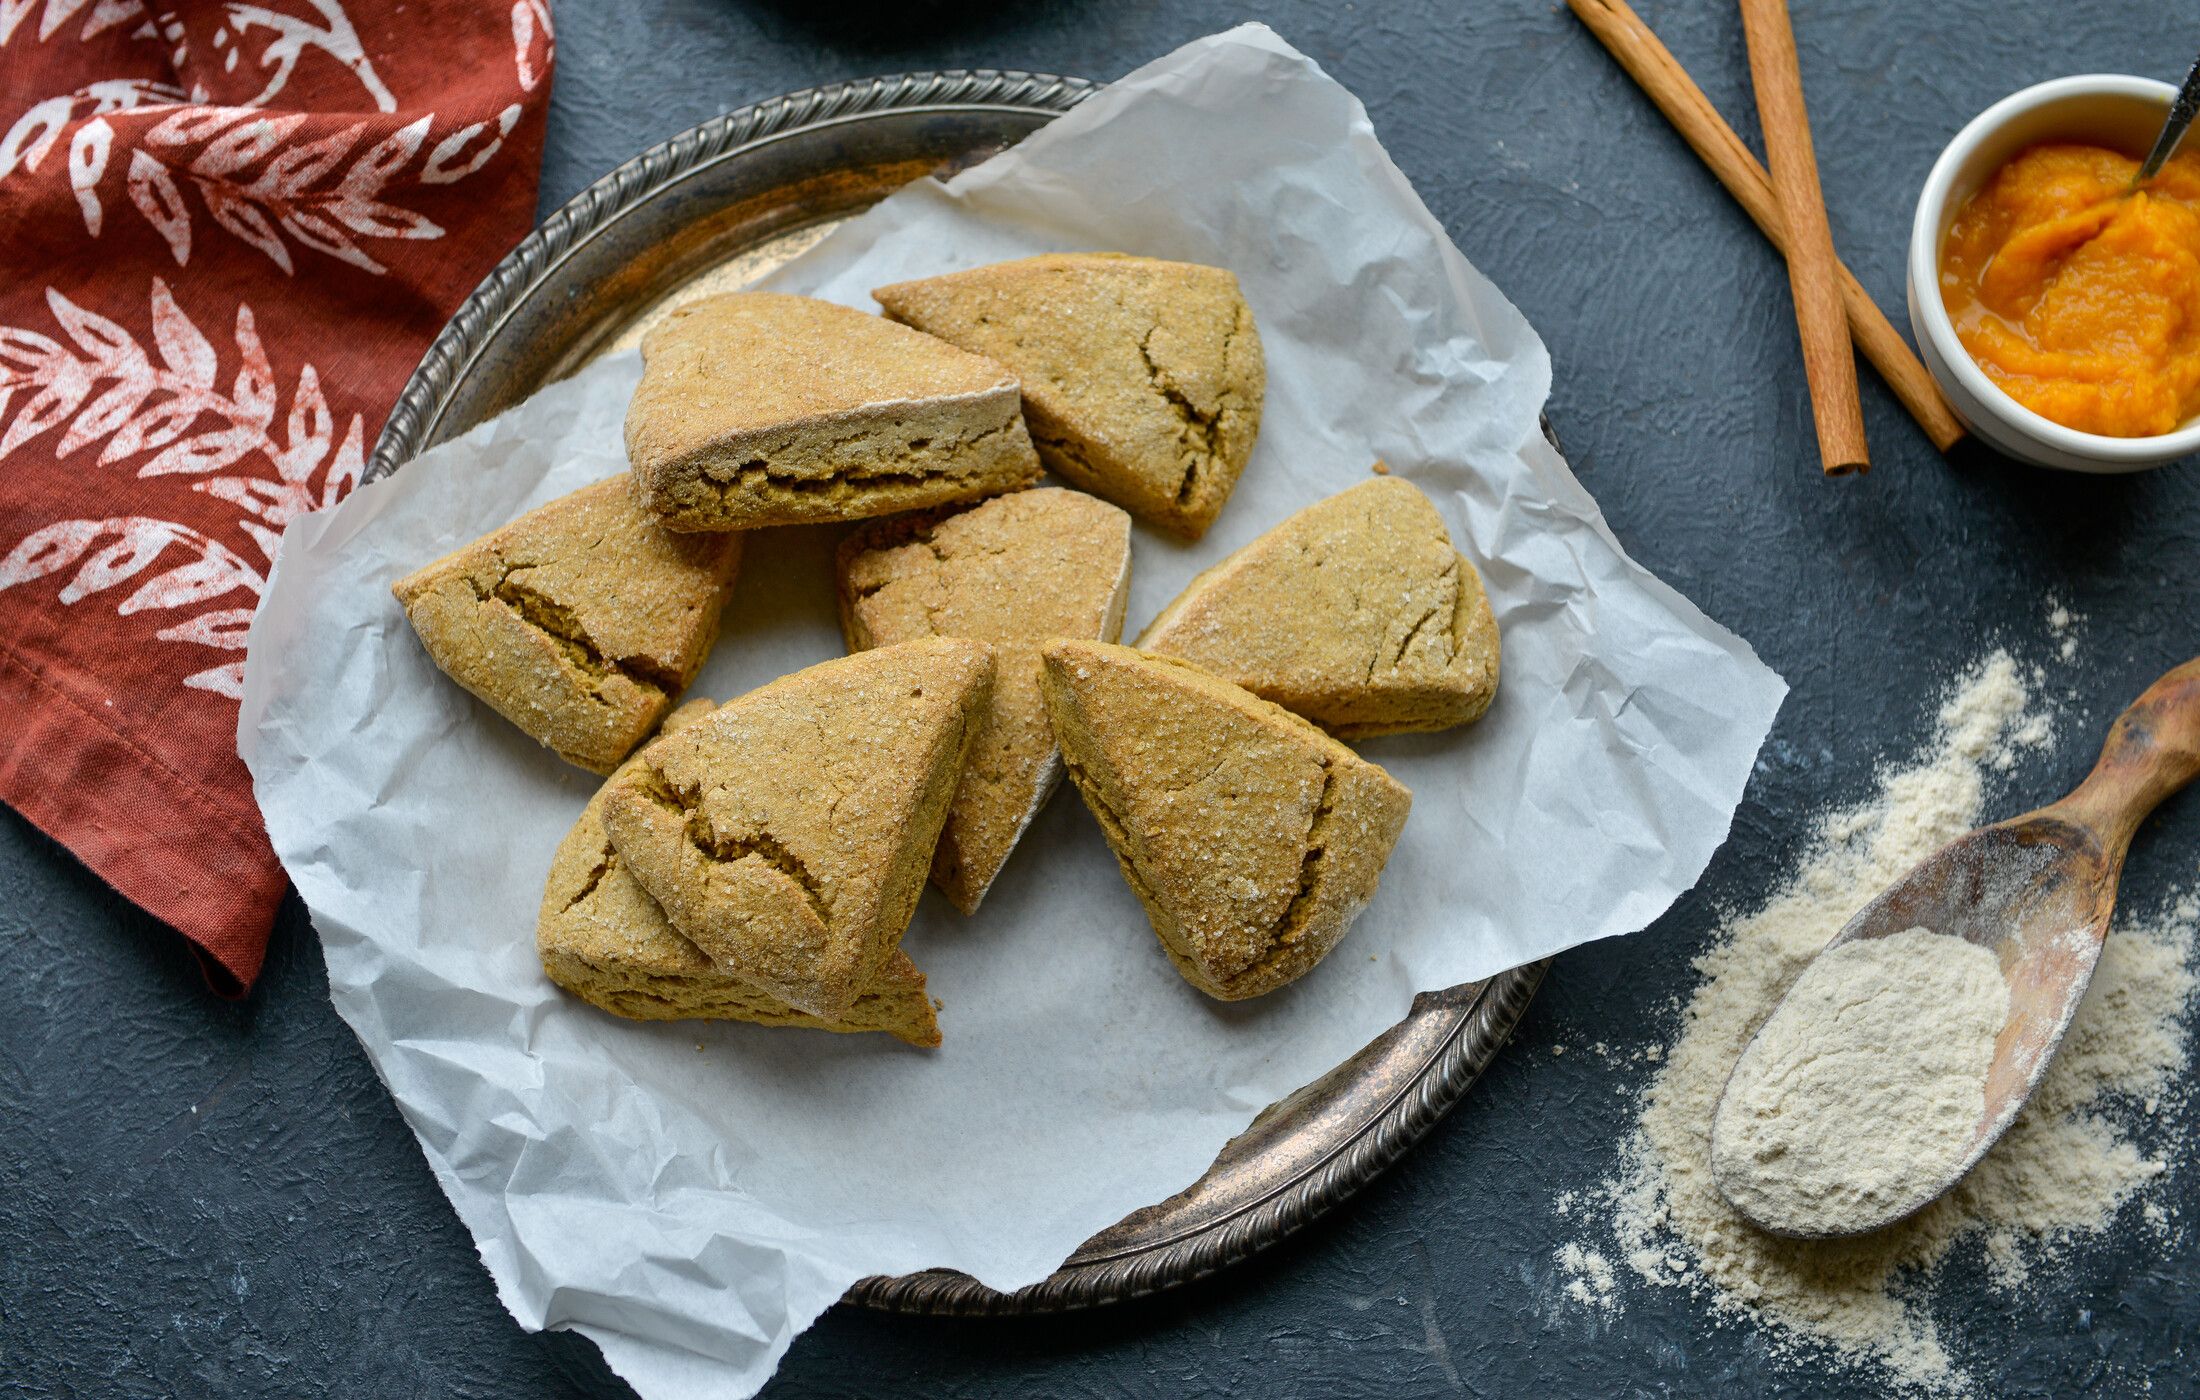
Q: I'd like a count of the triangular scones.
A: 8